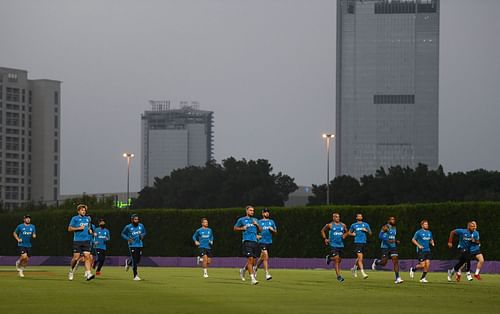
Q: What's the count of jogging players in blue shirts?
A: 14